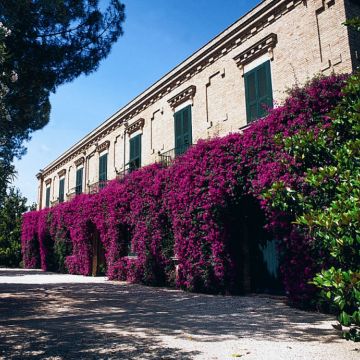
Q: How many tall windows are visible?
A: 7